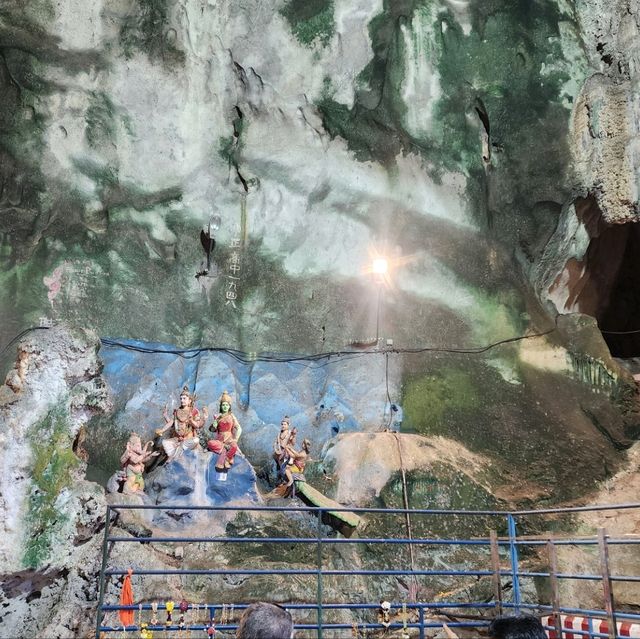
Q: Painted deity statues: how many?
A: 5